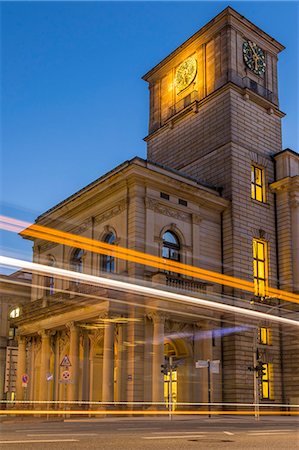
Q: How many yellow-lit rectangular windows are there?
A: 4